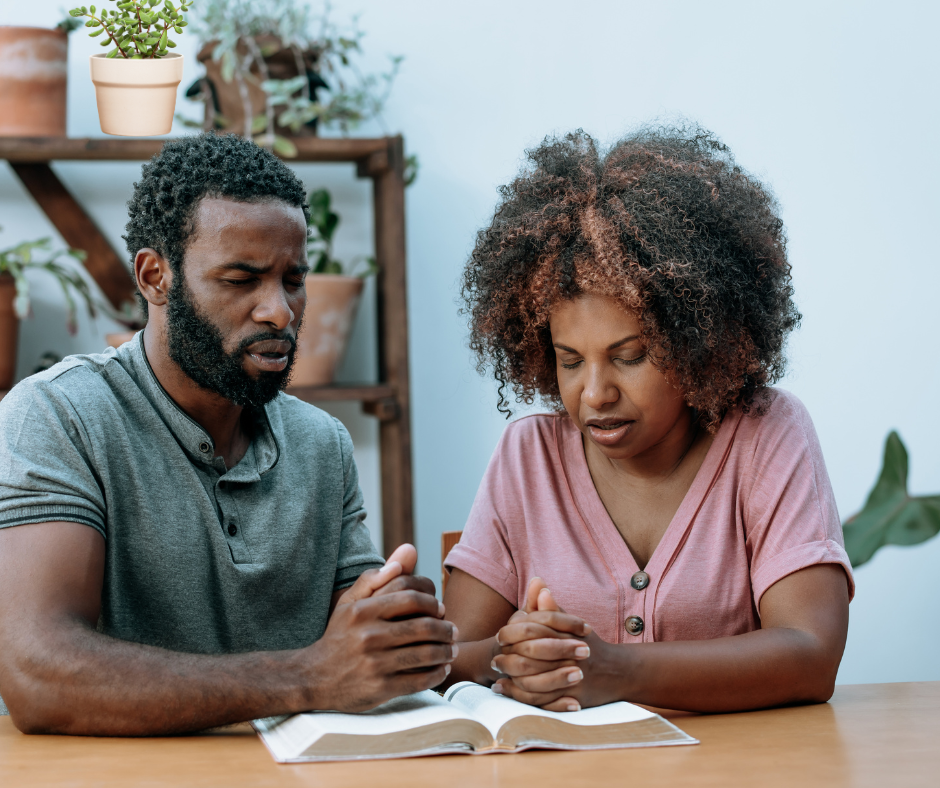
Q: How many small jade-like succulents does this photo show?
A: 1